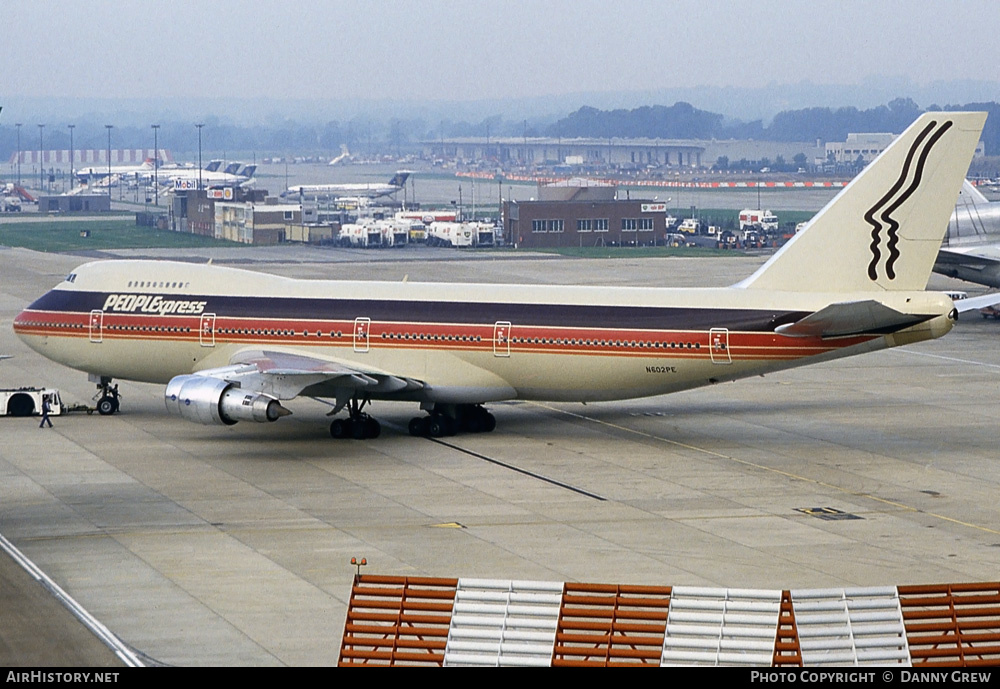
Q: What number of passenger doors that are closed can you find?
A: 5